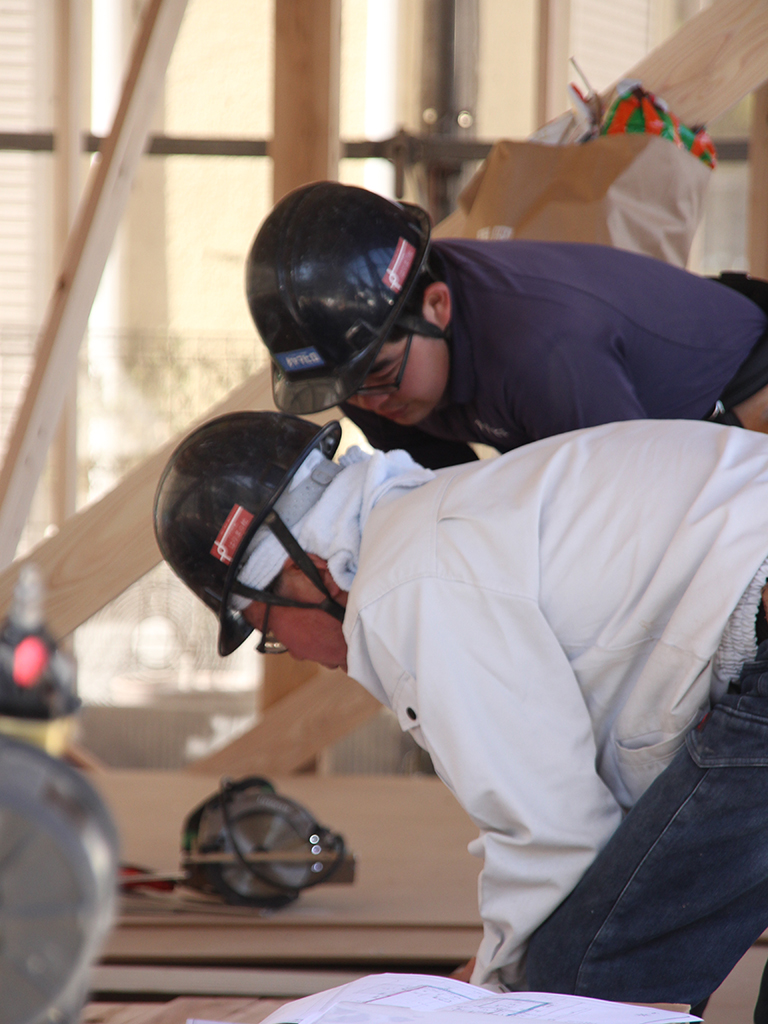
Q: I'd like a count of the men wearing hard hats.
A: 2